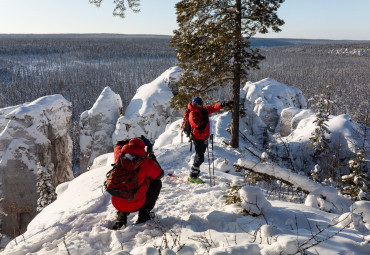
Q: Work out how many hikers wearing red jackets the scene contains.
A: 2